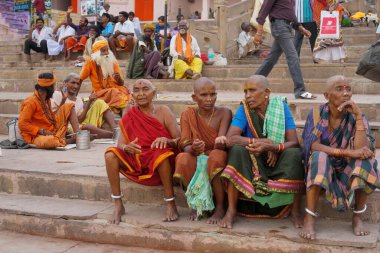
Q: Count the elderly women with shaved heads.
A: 4